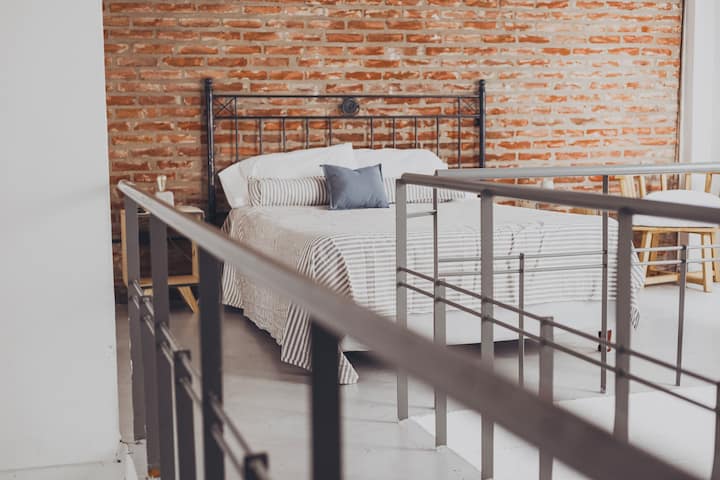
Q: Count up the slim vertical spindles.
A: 10